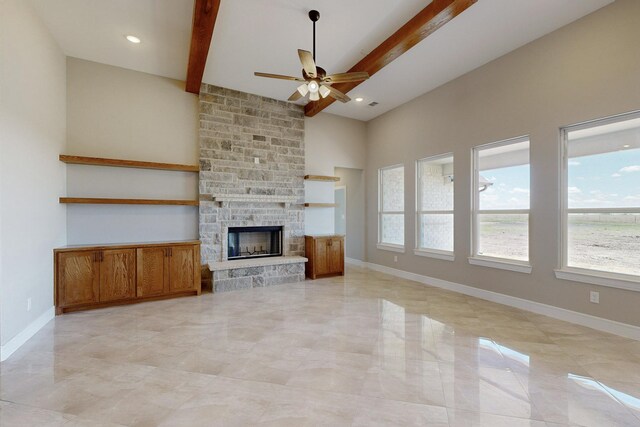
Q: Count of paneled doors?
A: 6